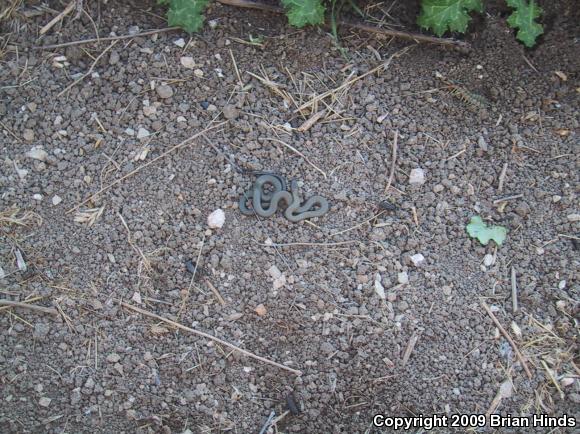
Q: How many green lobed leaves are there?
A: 5